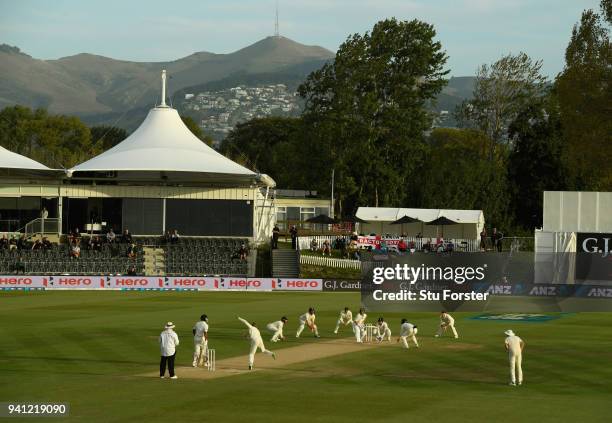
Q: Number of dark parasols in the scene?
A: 4